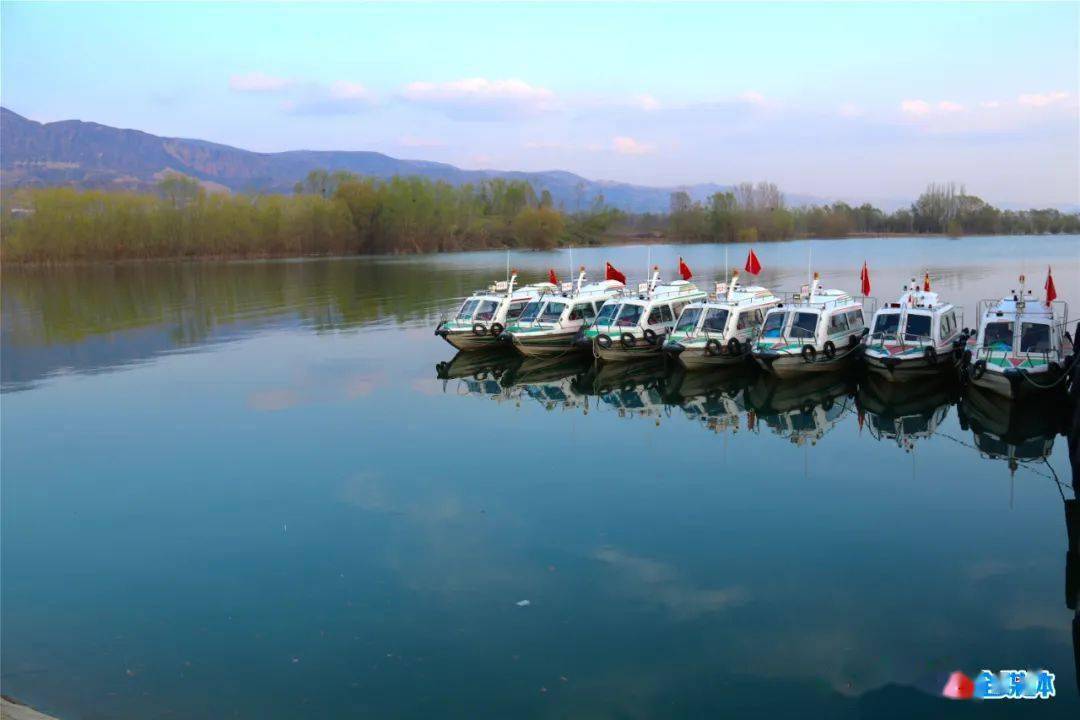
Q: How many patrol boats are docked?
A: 7